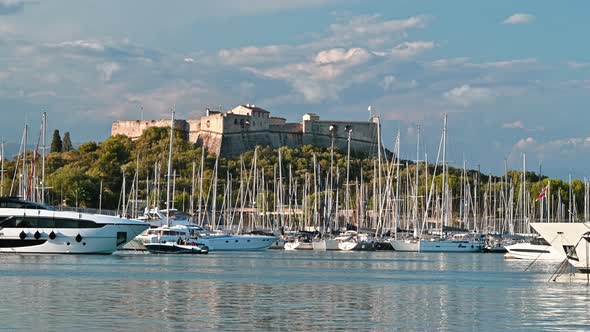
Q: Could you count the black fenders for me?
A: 4